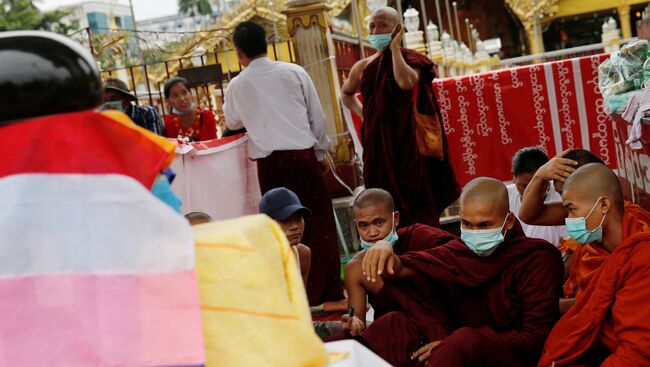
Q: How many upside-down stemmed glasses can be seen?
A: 0